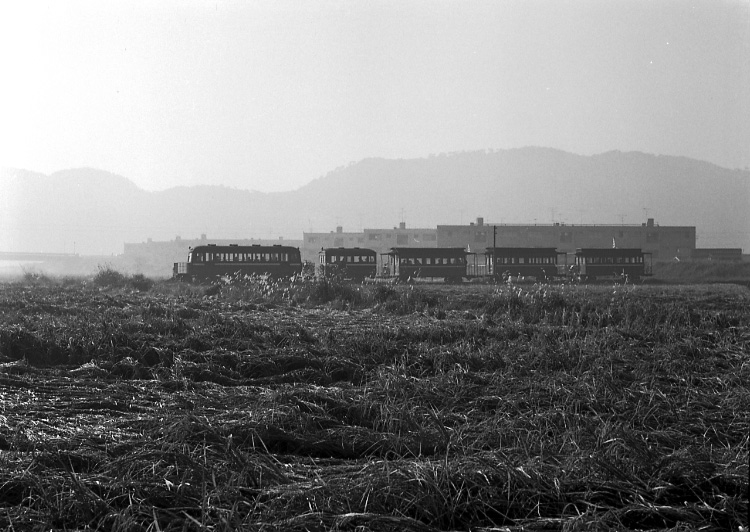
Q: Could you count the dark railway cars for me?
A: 5